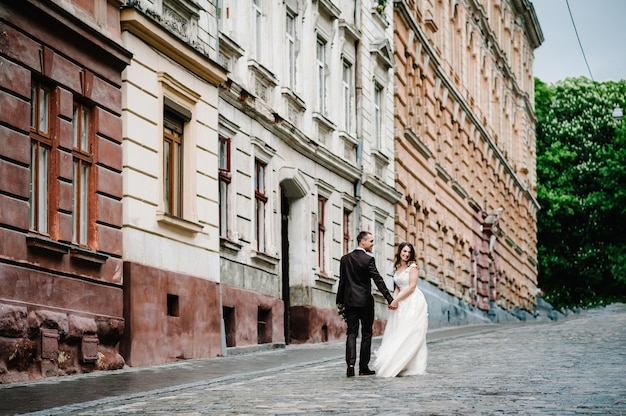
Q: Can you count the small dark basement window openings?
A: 3